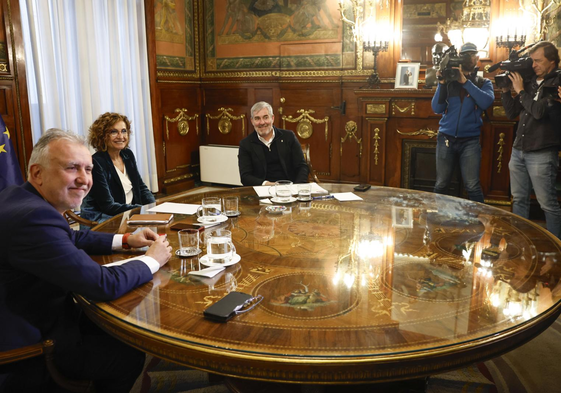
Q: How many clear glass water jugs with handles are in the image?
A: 3